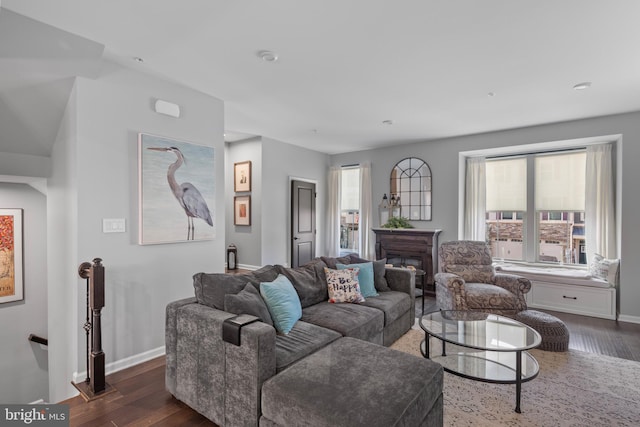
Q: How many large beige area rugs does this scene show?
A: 1